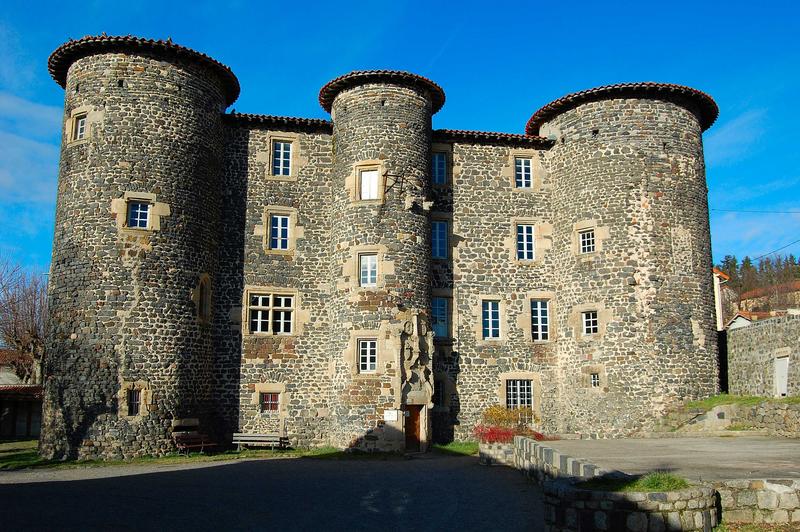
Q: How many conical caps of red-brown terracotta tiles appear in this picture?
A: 3